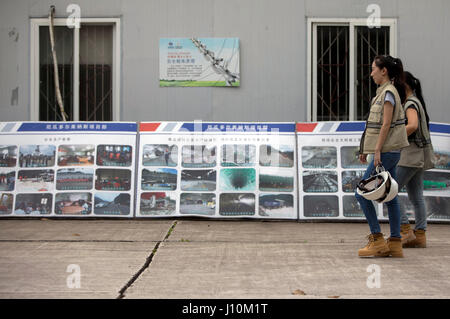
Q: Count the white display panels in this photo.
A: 3